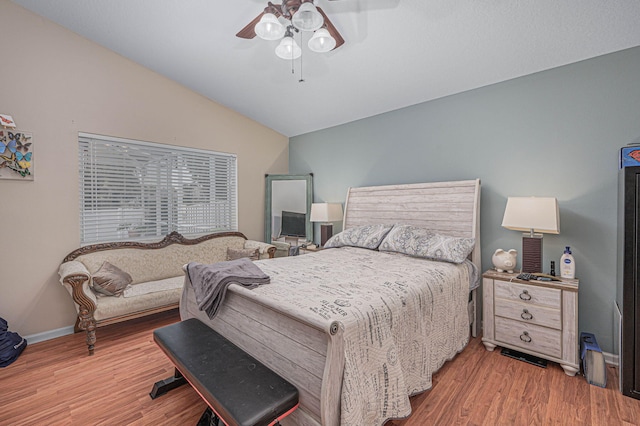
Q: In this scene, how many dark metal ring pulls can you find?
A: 3